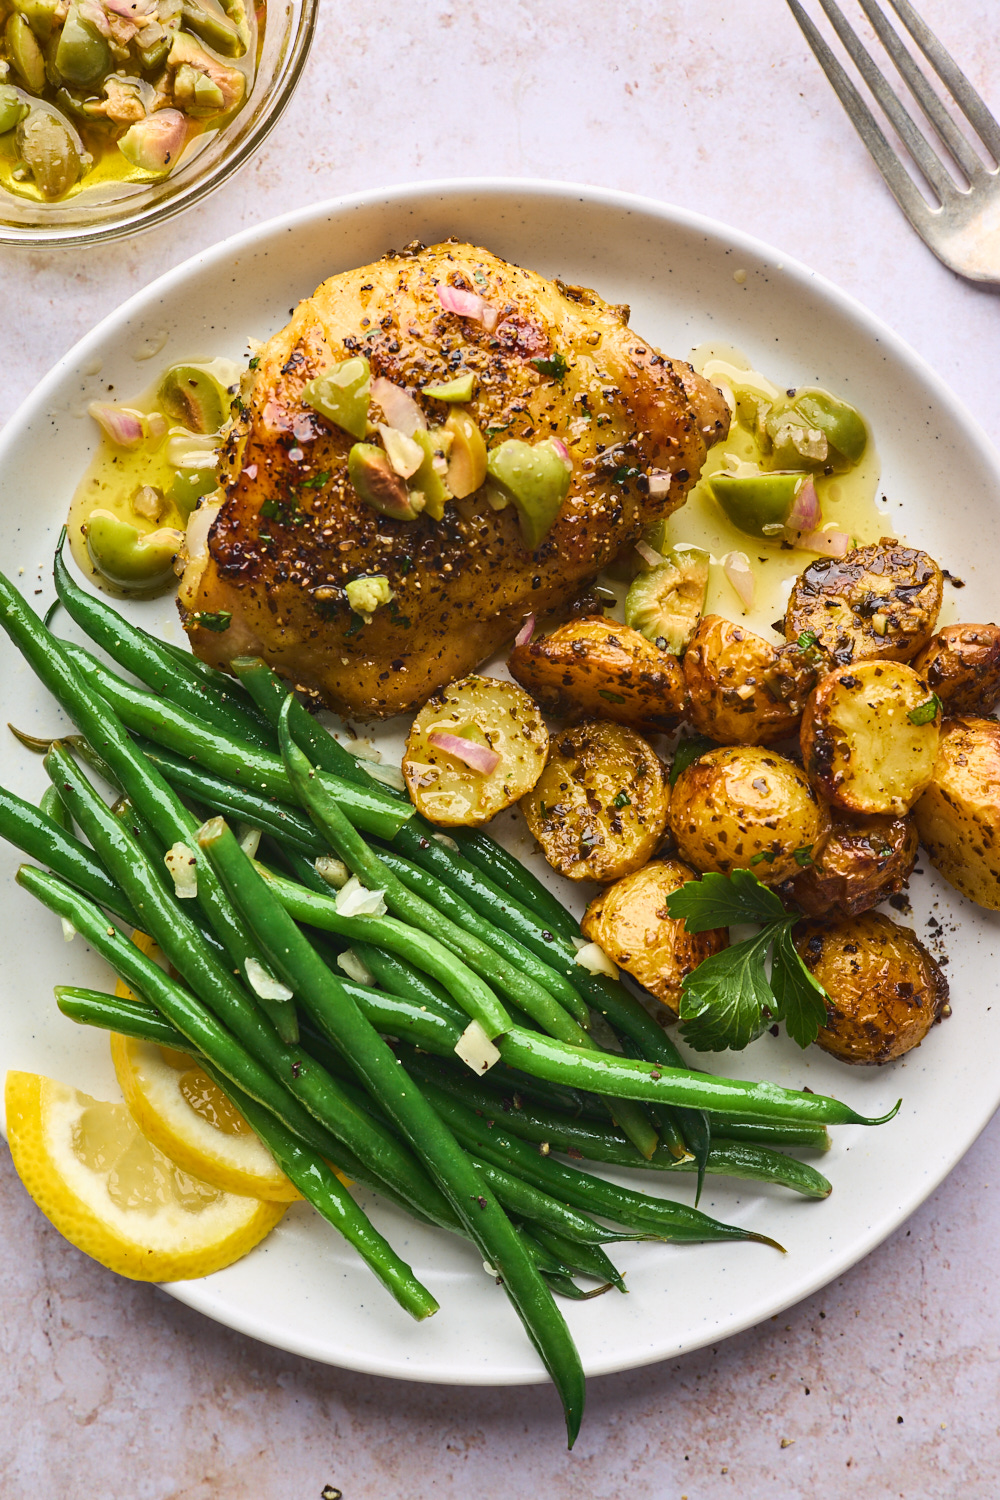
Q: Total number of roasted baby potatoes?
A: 12